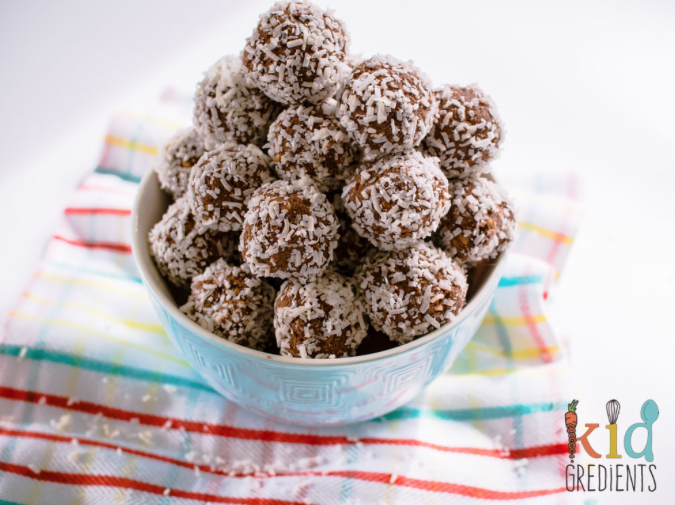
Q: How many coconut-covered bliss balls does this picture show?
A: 14